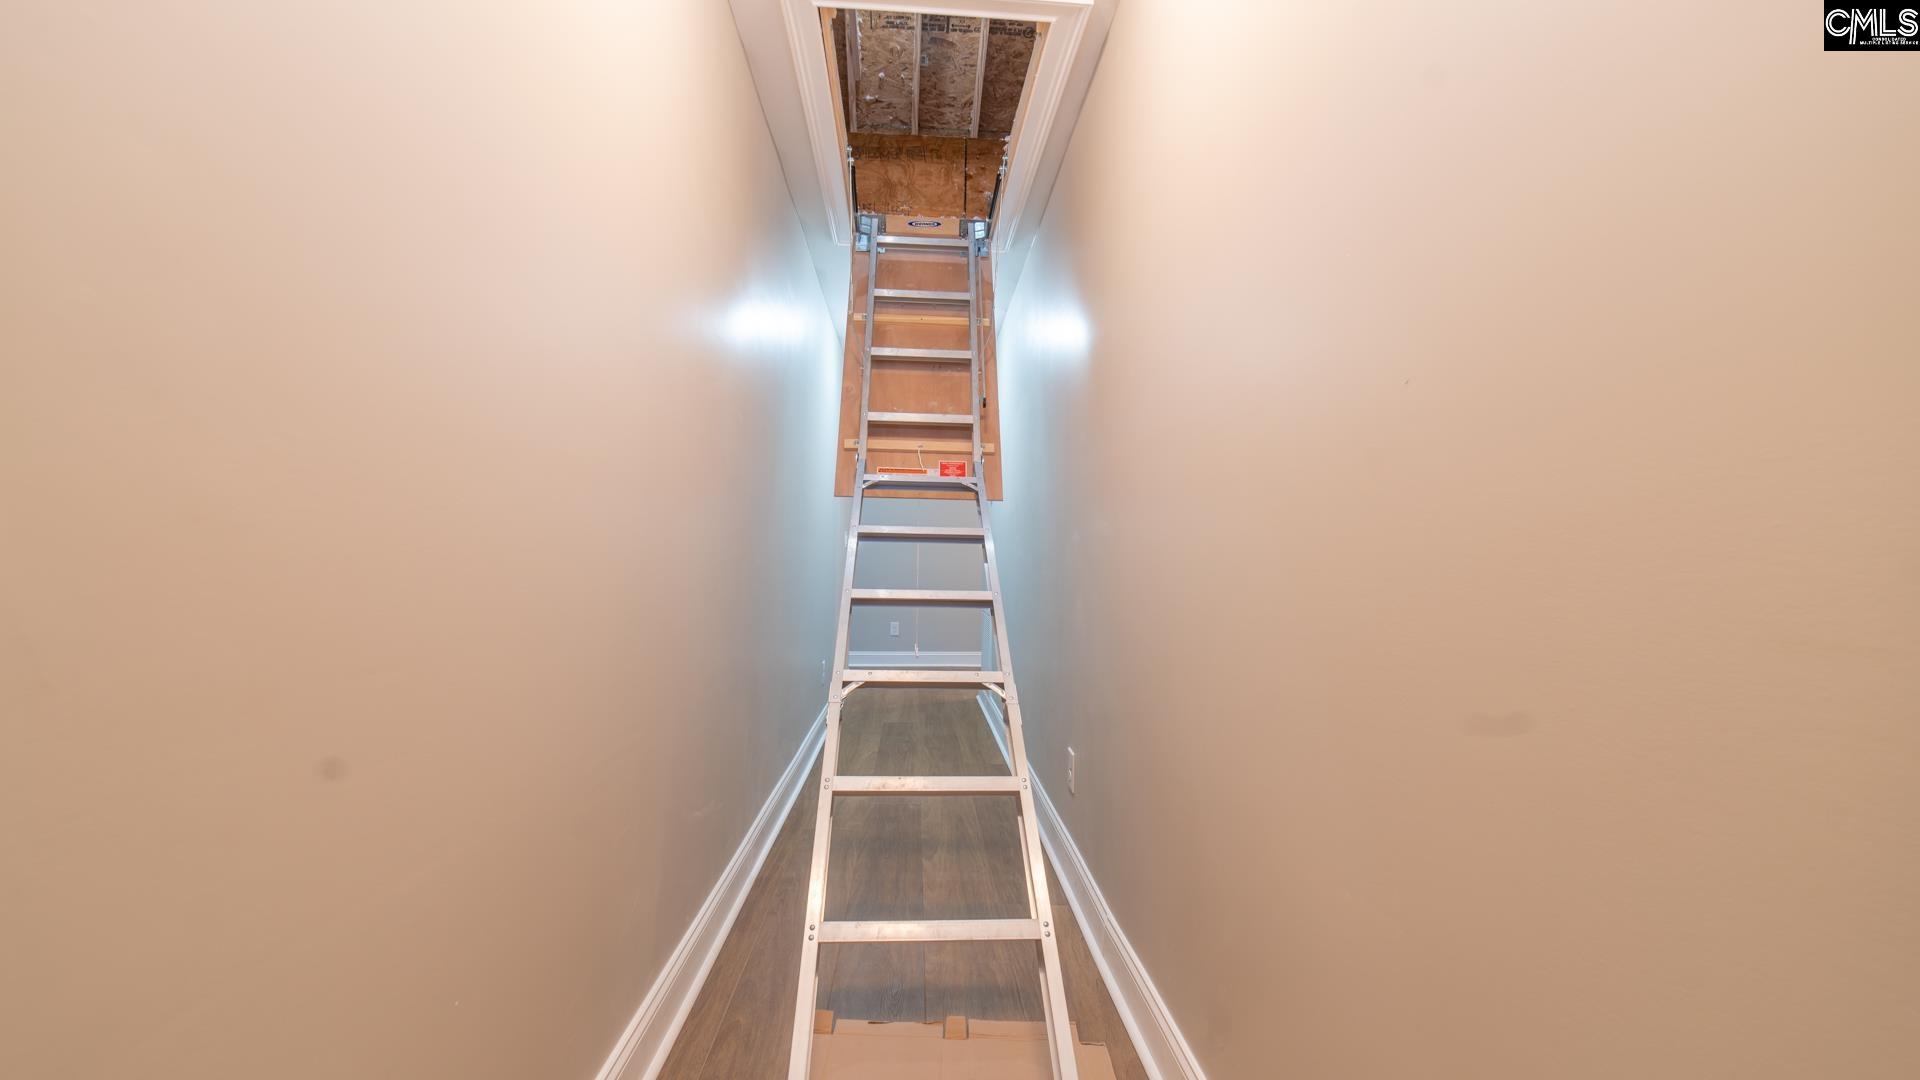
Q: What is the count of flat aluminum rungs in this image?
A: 10